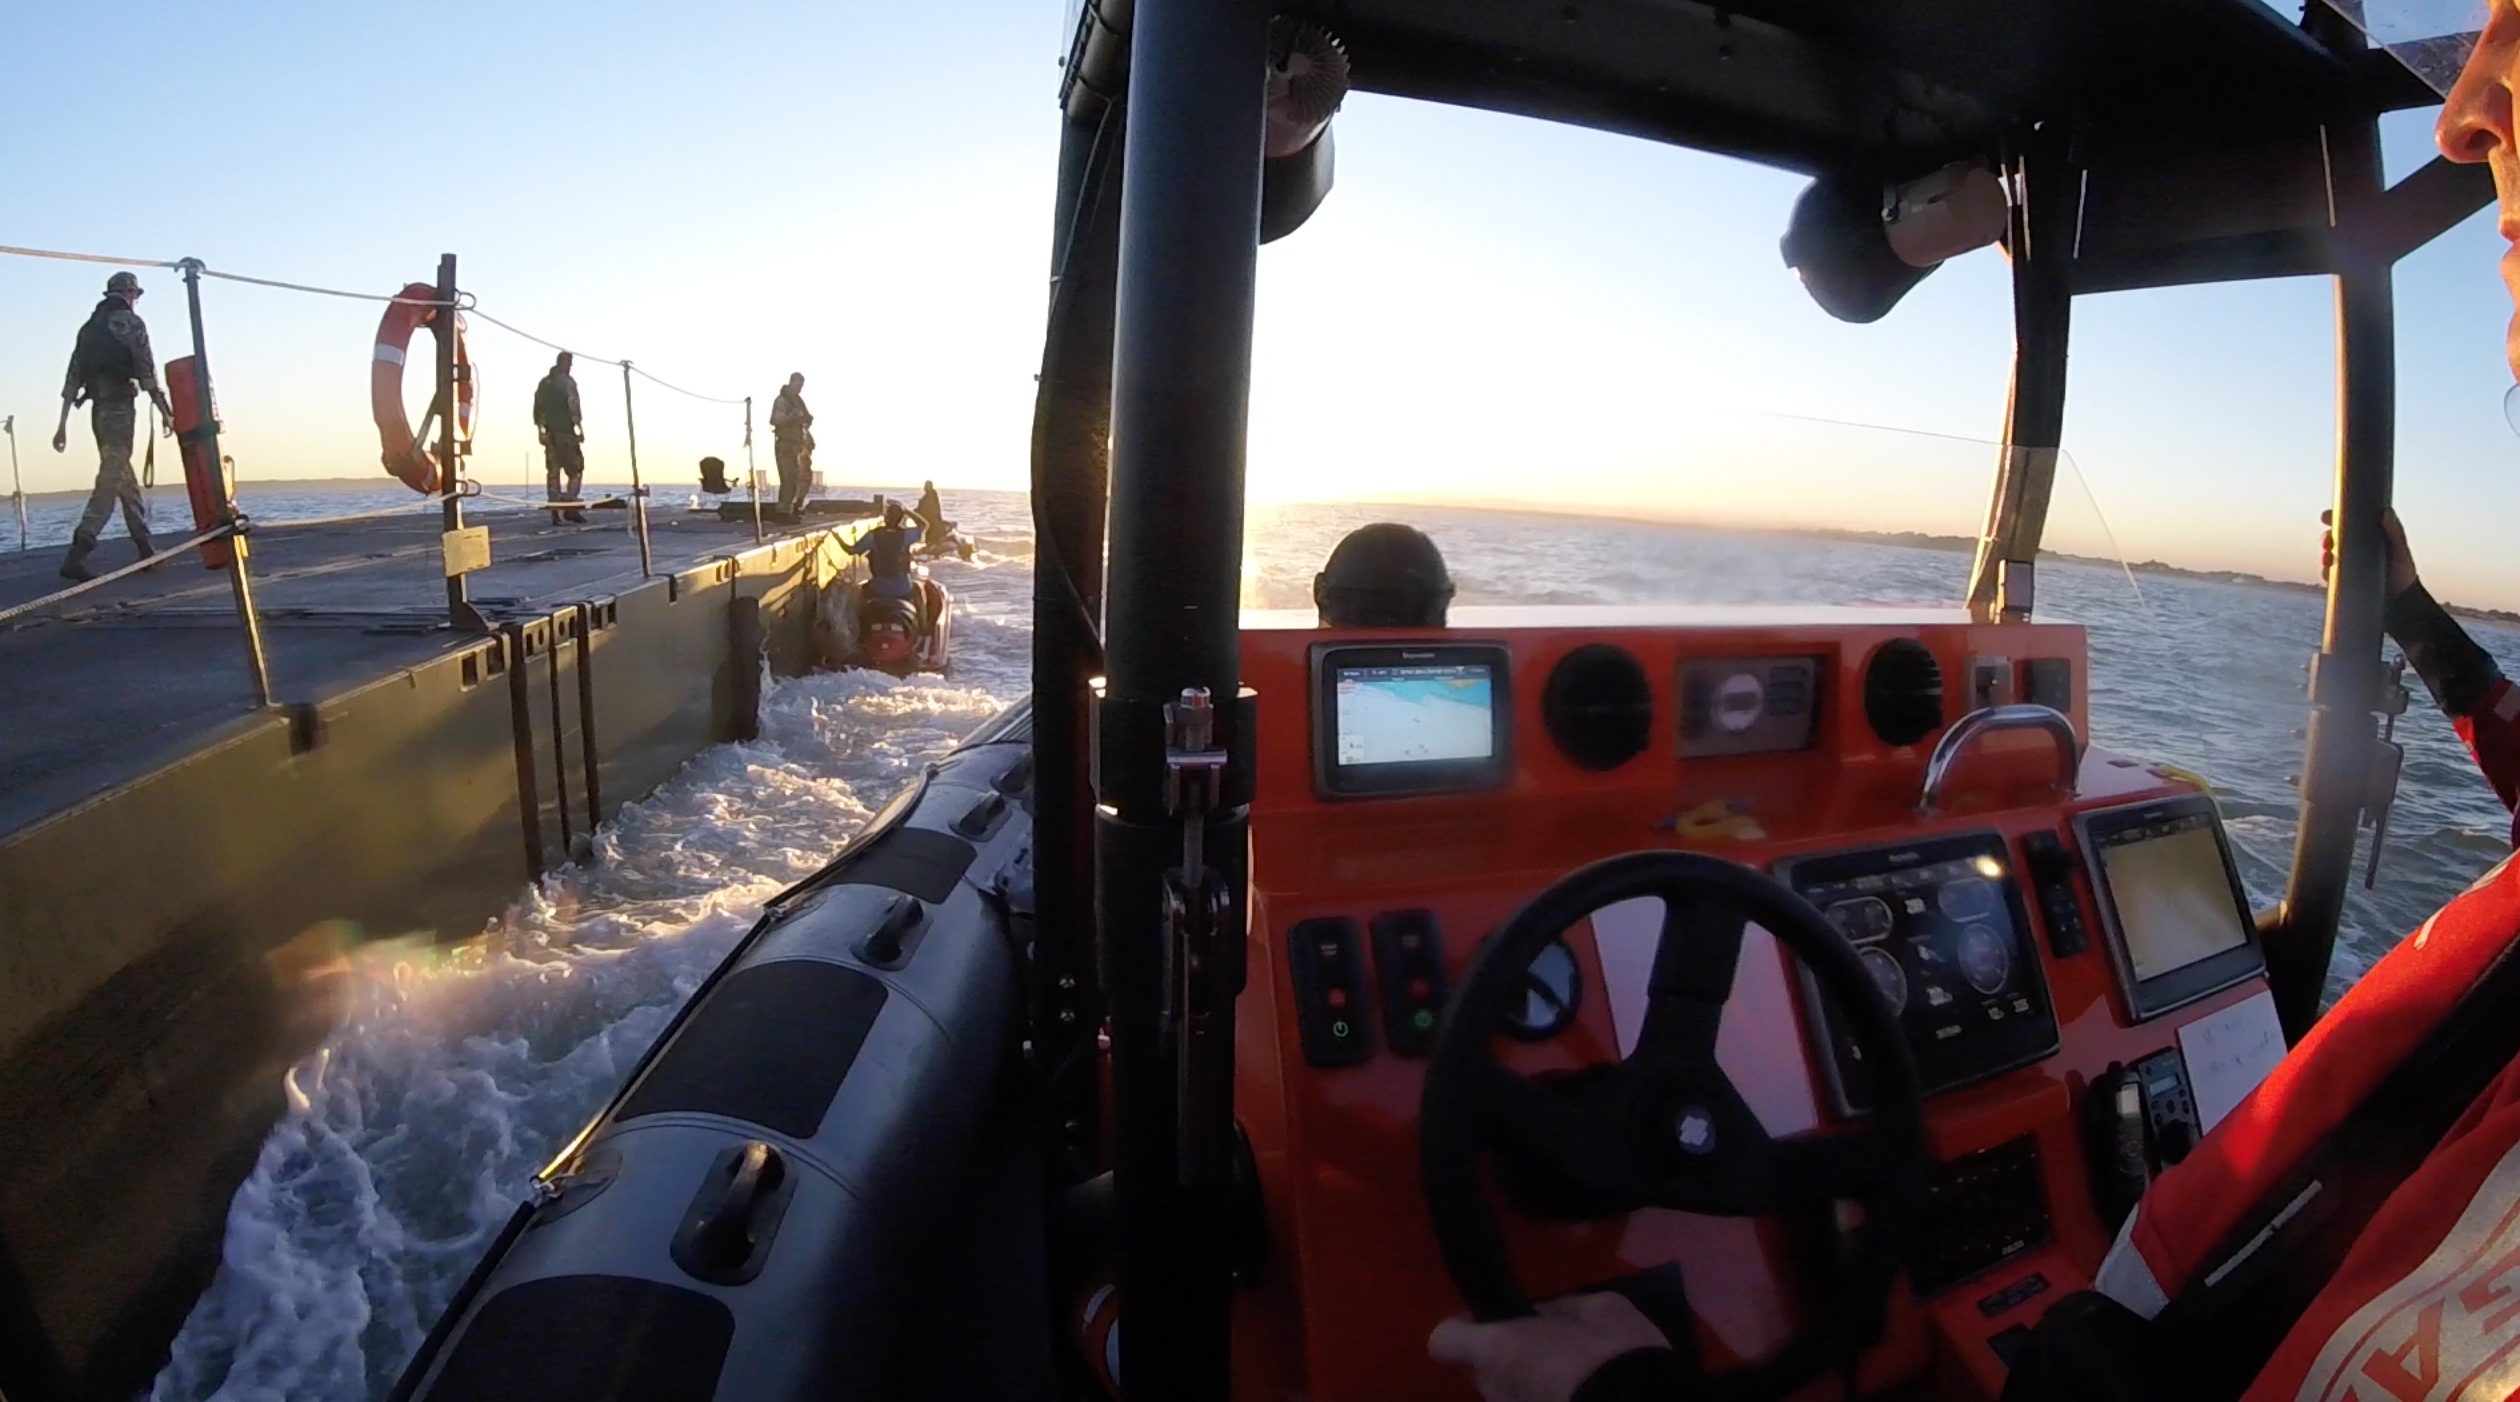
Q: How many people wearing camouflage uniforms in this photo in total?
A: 3